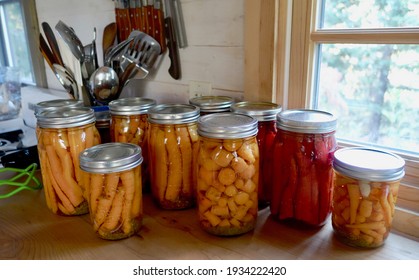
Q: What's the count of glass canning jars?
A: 10